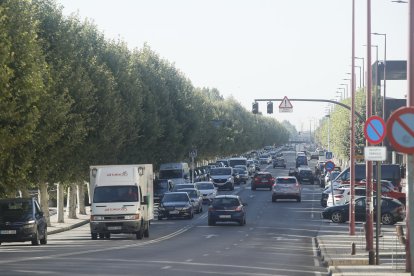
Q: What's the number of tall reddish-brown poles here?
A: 3